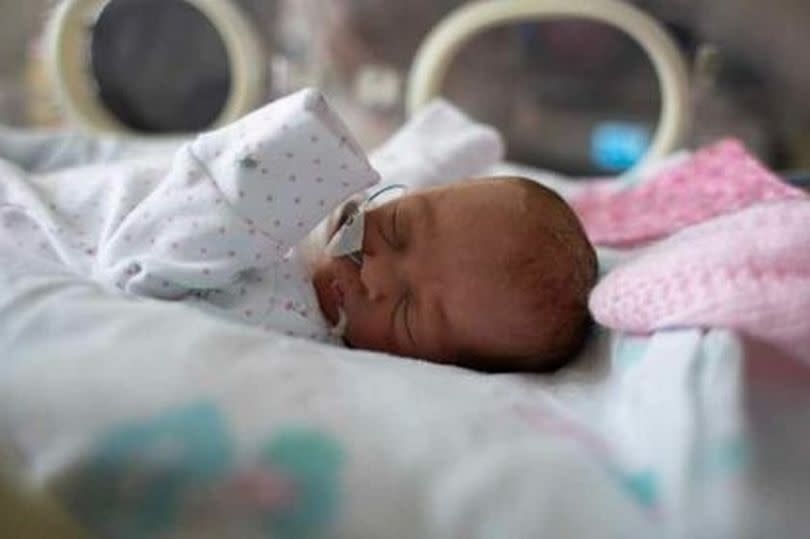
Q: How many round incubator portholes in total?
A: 2